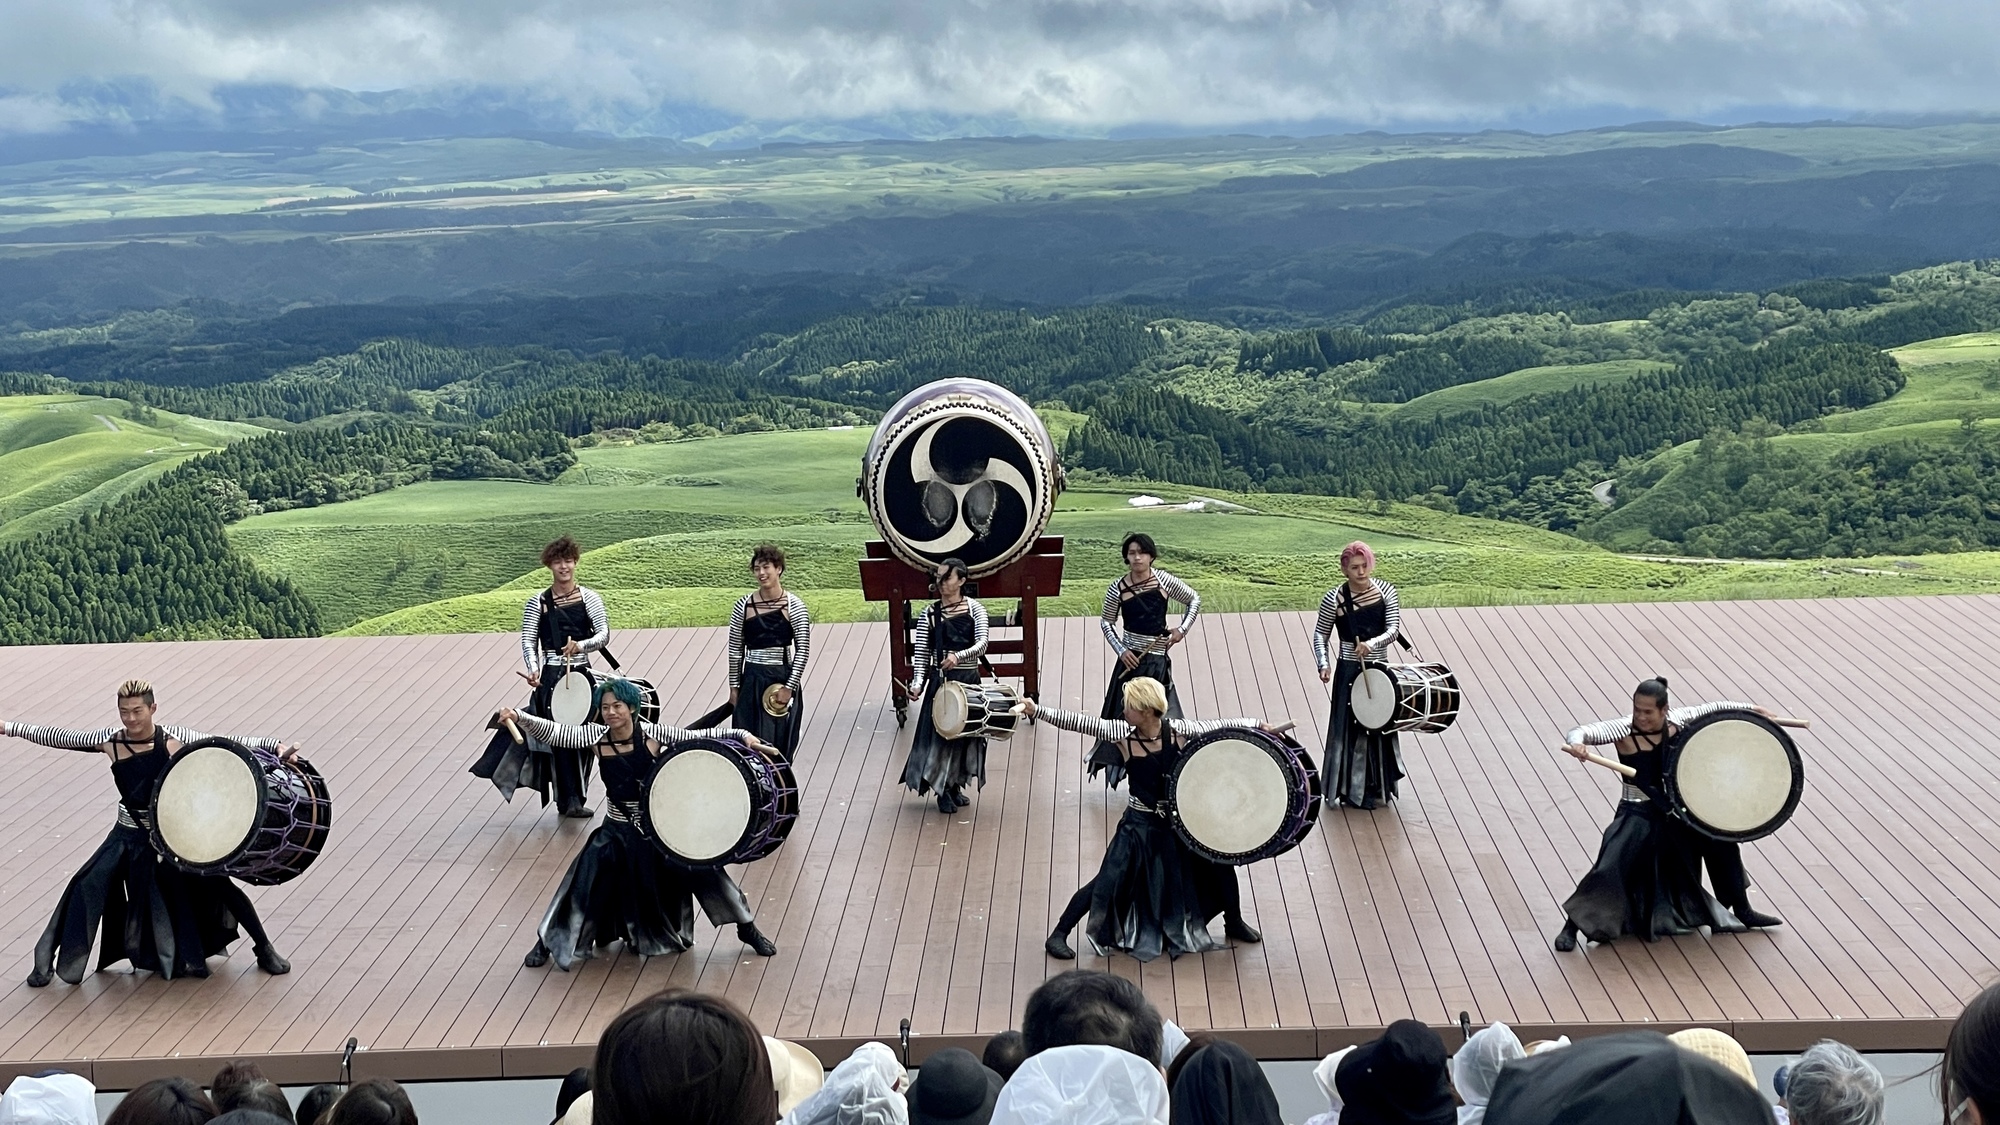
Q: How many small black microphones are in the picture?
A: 3